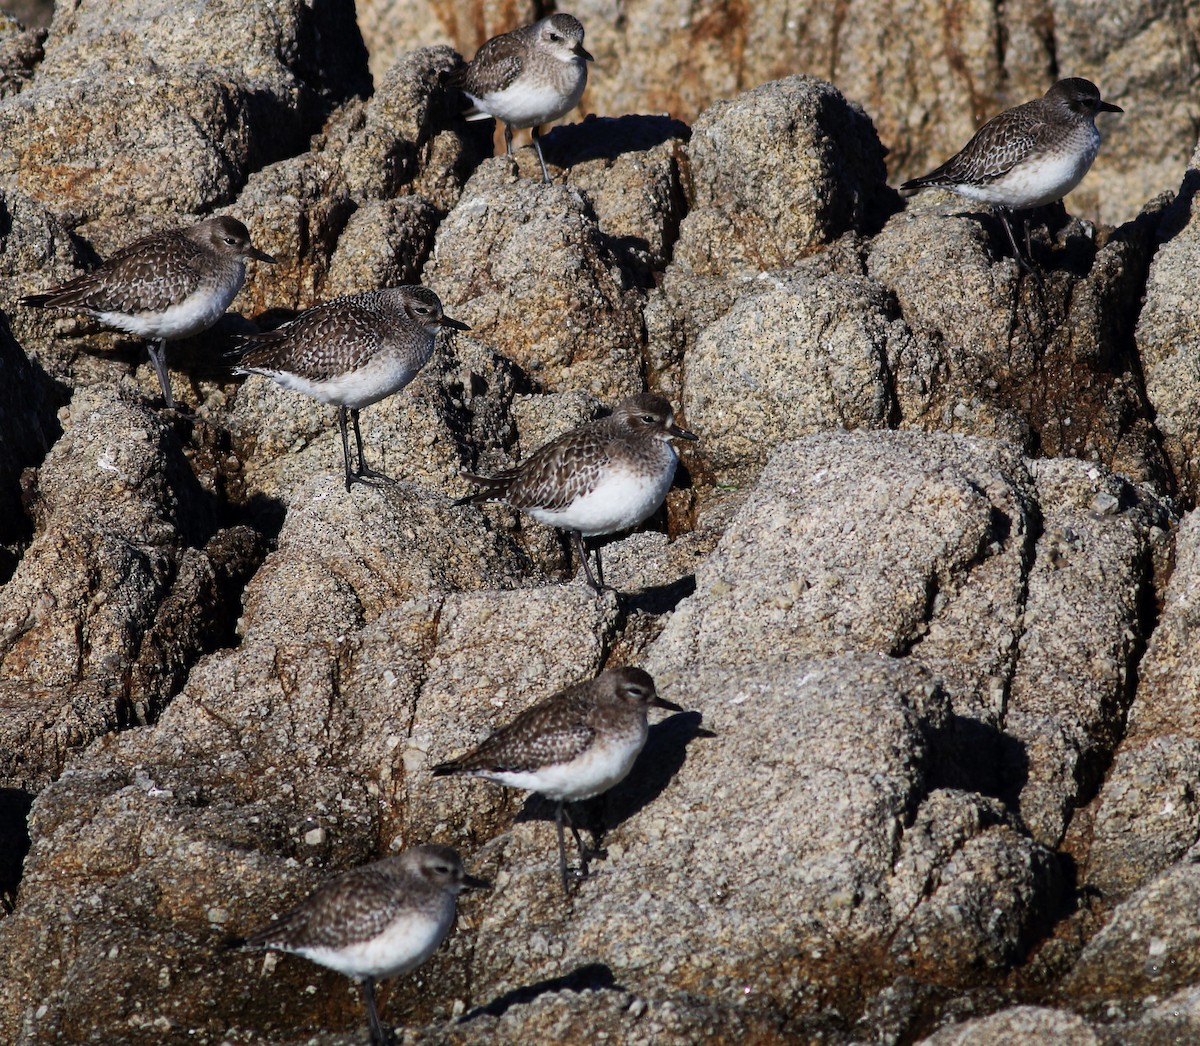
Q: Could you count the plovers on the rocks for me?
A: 7